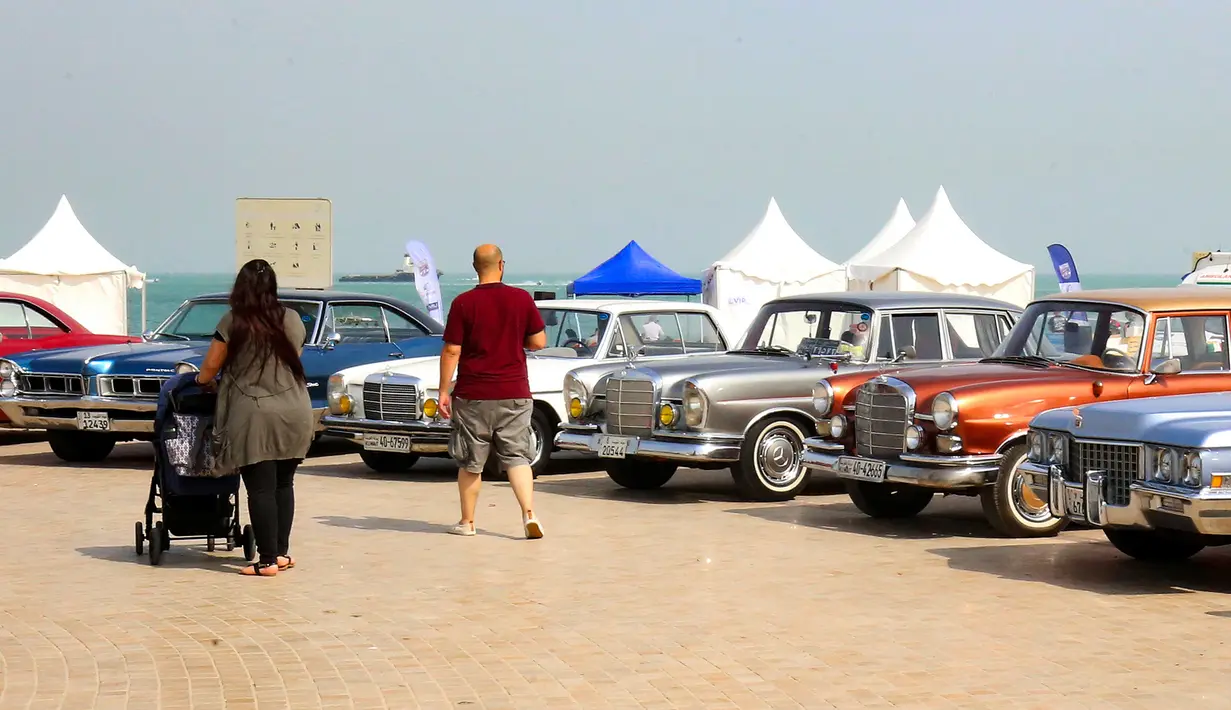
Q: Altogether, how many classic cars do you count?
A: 6